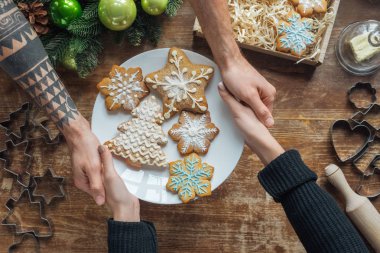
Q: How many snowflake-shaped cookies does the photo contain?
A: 5